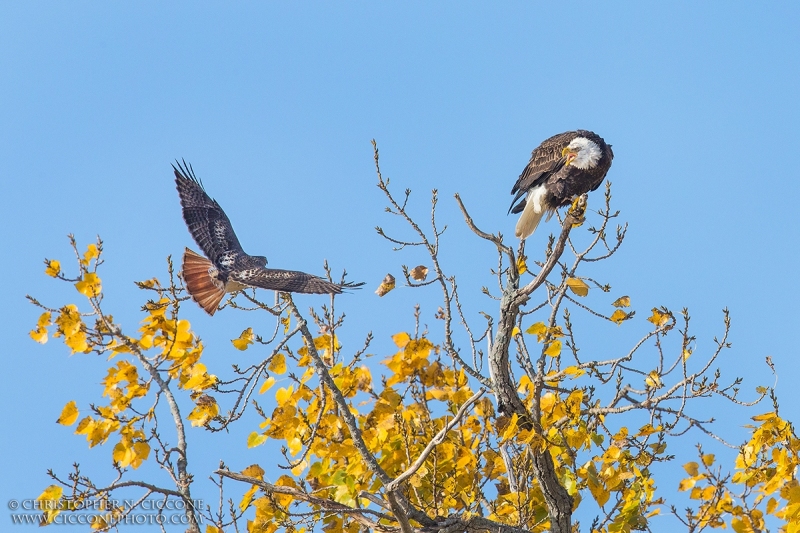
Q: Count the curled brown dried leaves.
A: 2